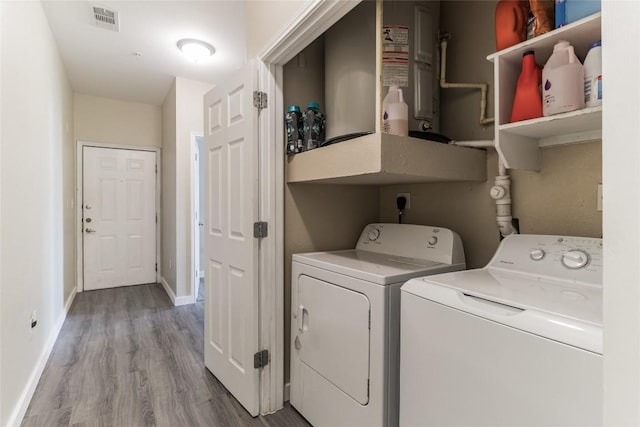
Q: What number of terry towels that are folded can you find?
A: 0